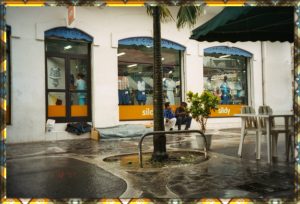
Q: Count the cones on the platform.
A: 0